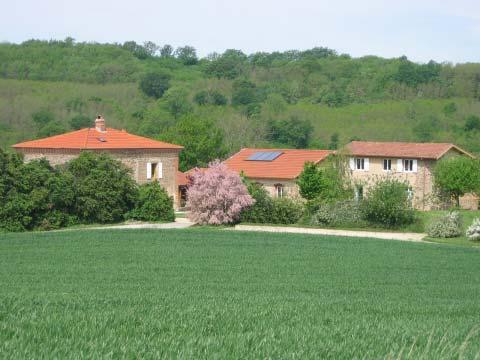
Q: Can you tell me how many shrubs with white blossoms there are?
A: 2